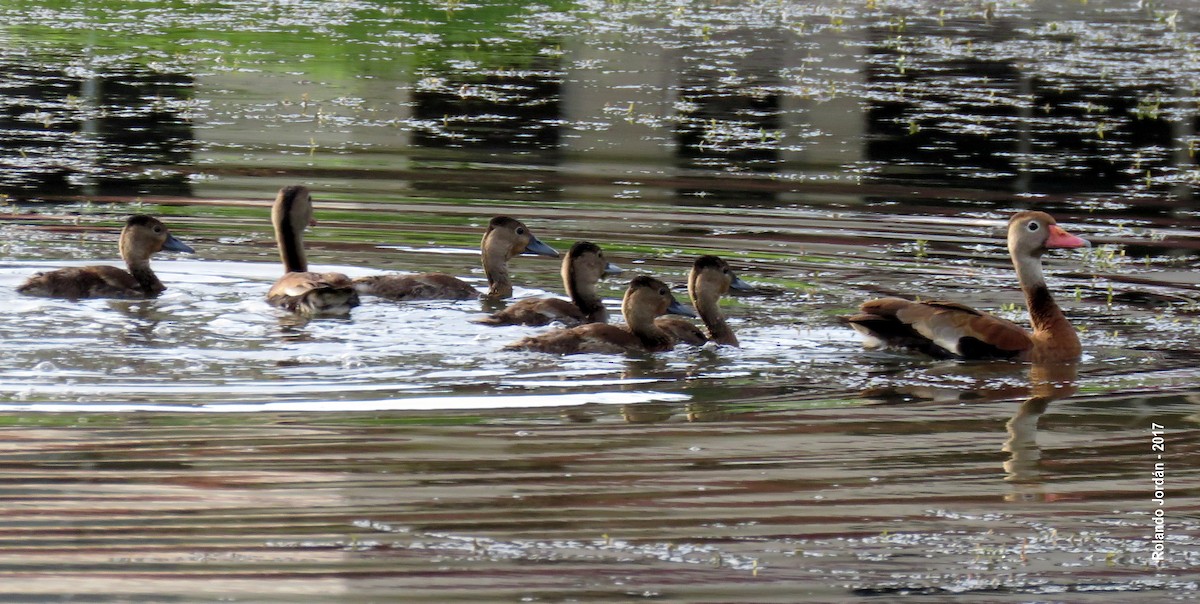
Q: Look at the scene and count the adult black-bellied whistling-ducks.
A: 2